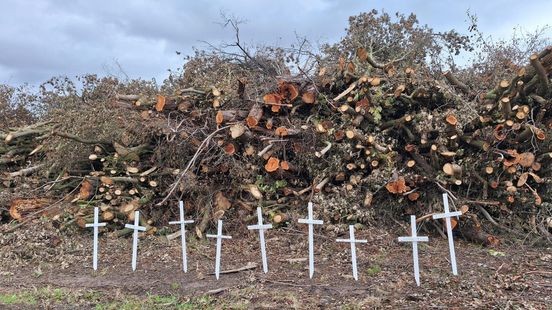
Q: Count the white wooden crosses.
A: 9